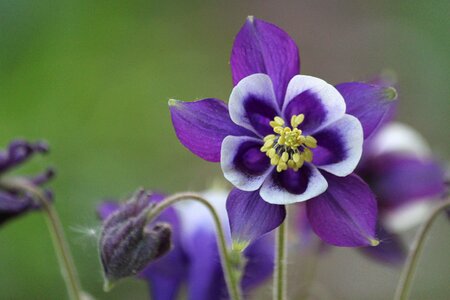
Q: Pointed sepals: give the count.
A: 5